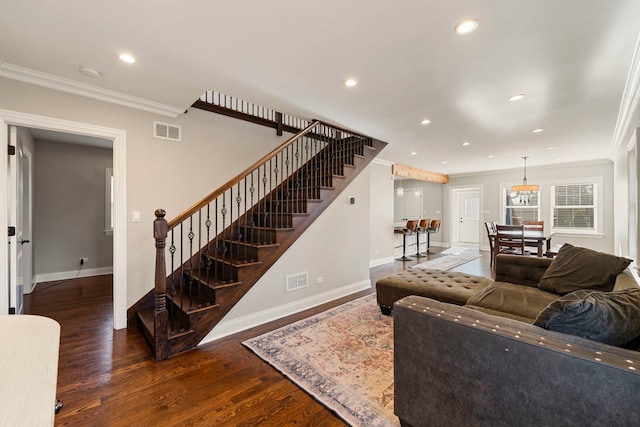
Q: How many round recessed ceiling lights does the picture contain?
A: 11